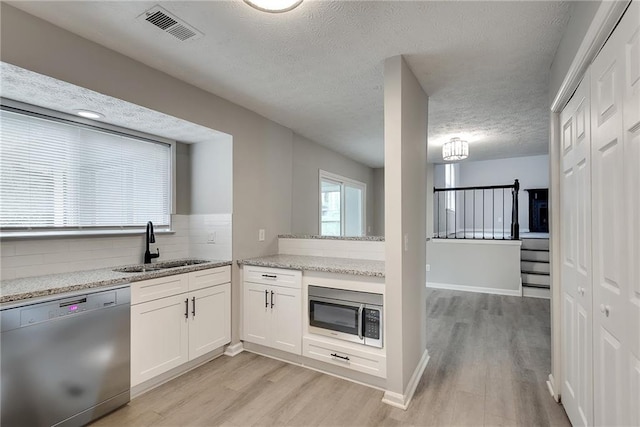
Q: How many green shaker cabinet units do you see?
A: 0